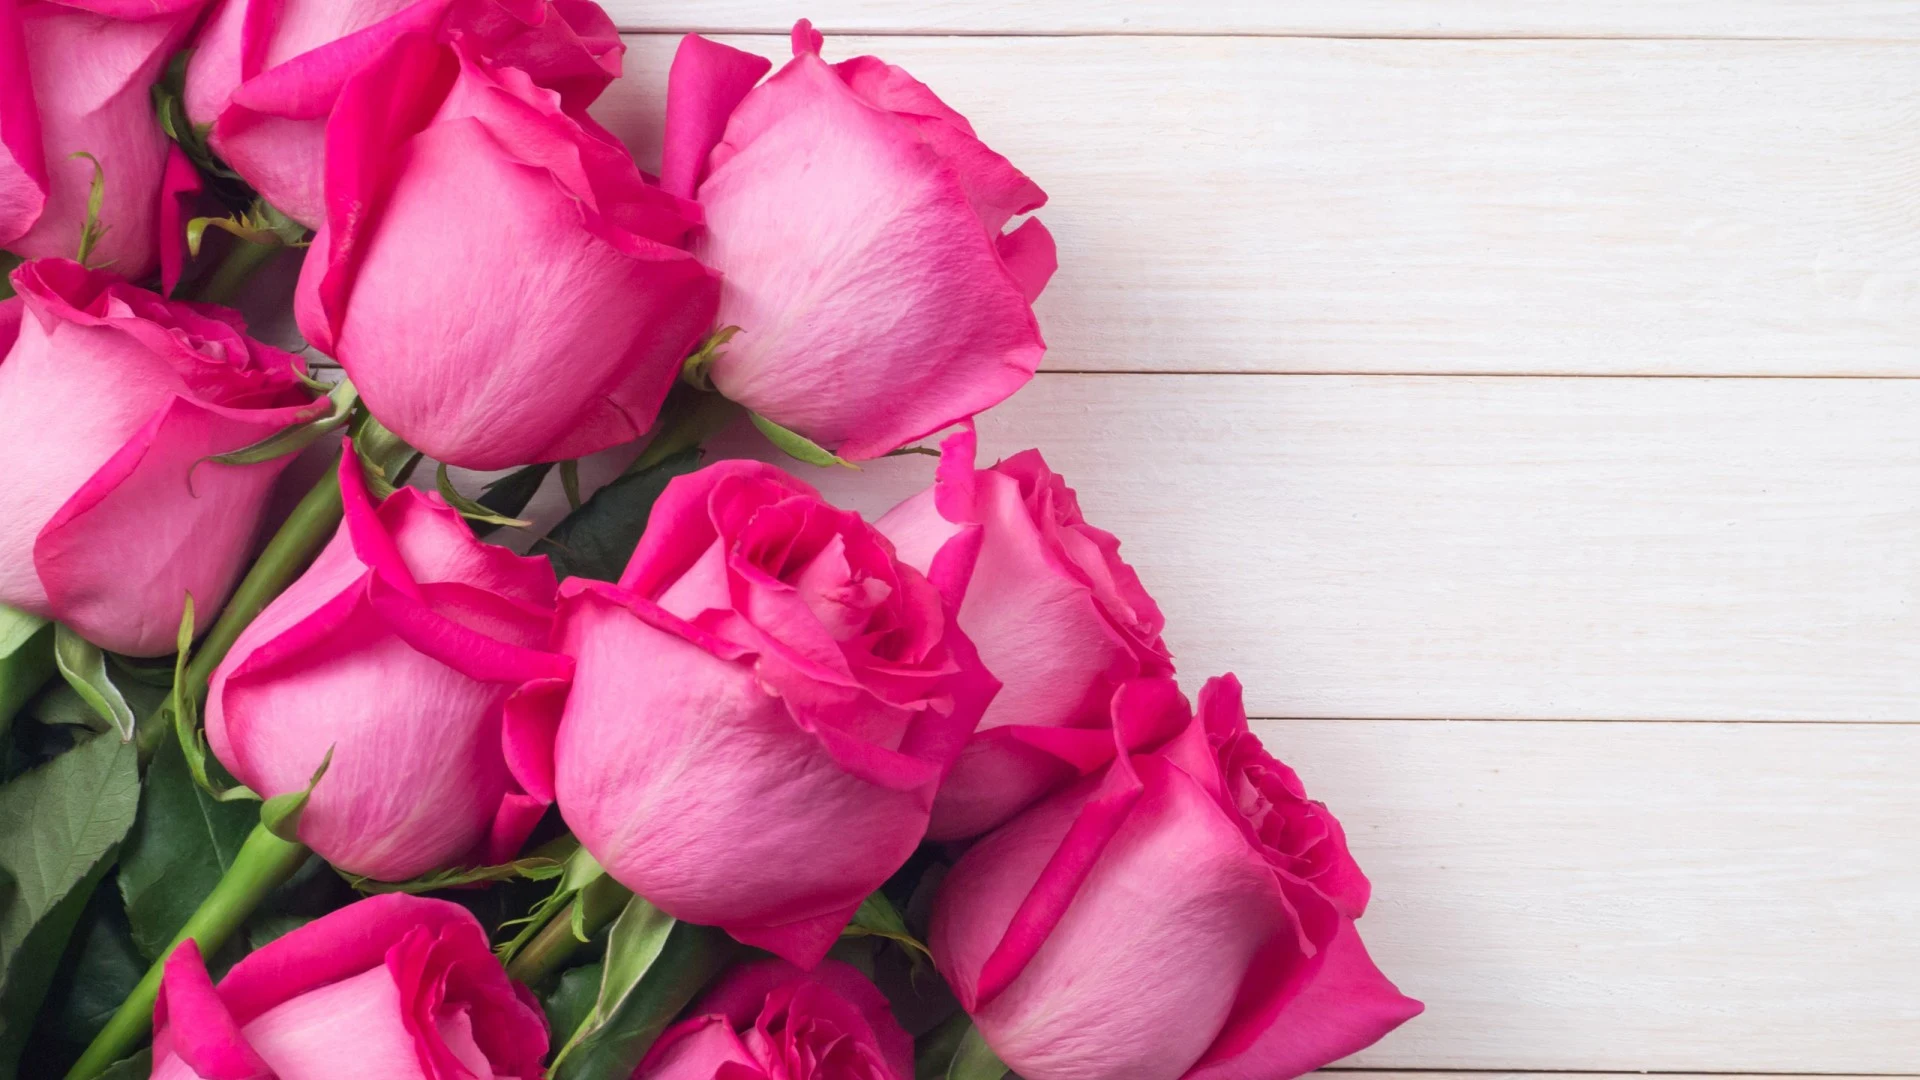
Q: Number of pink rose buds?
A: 11